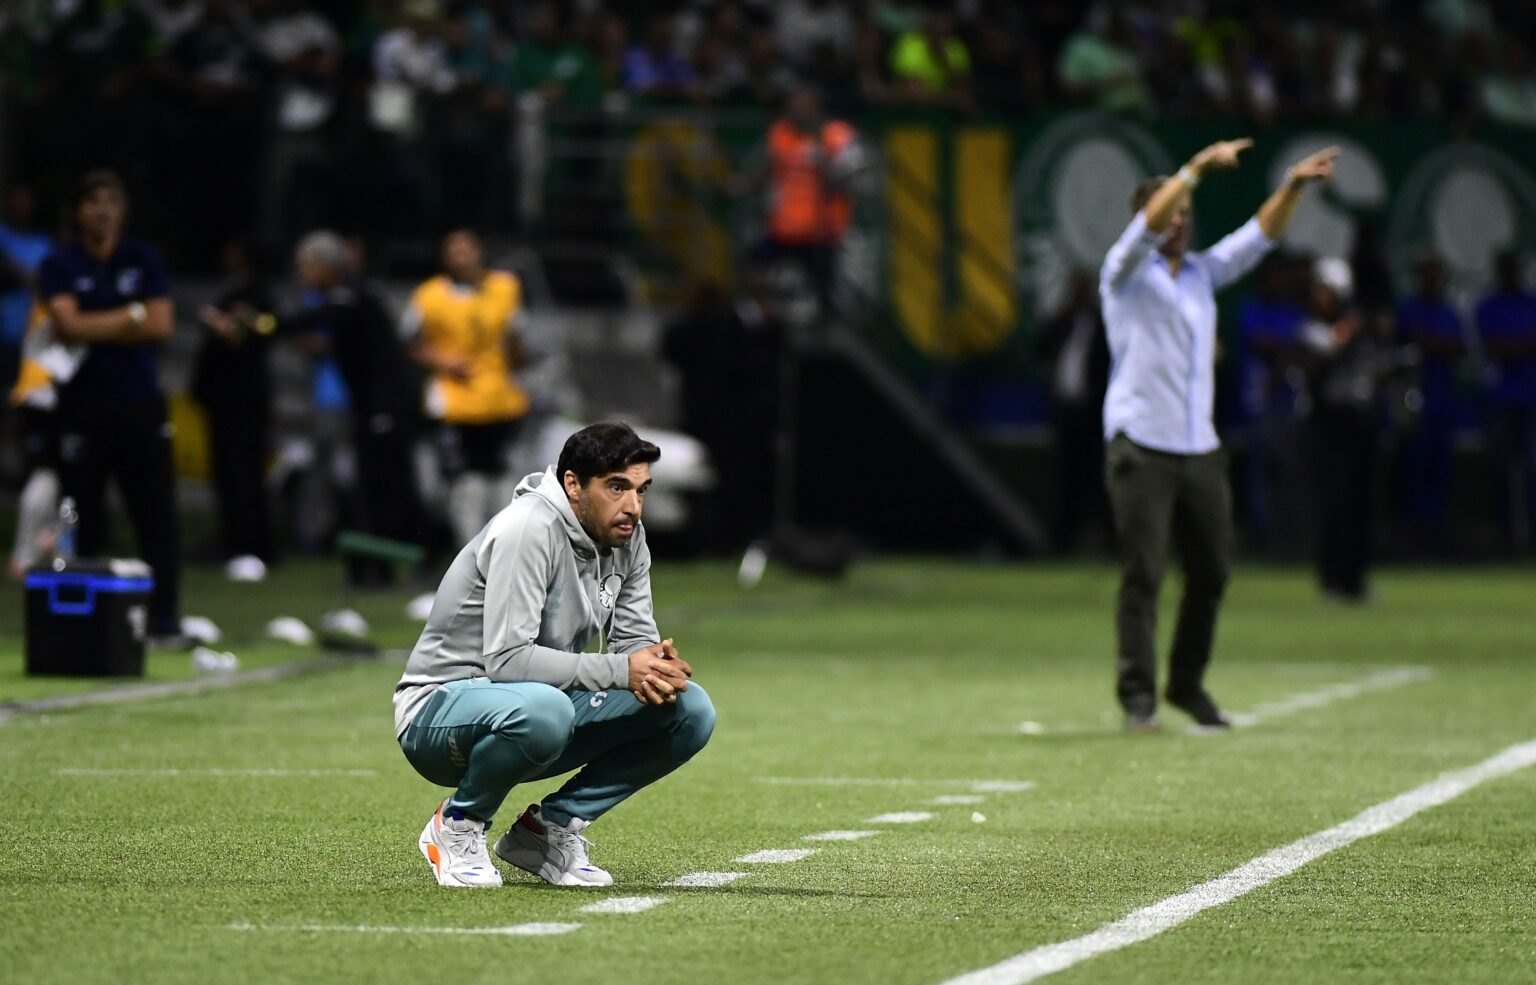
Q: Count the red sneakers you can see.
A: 0